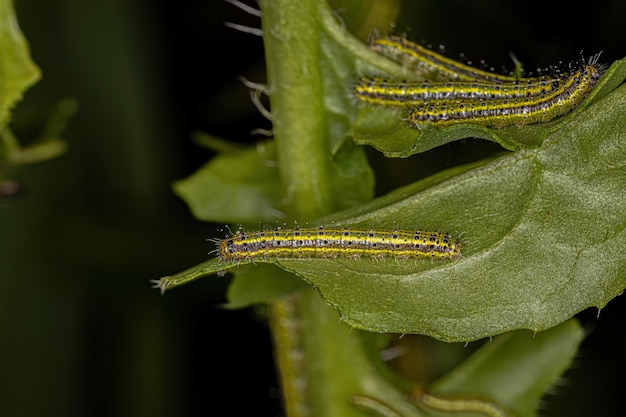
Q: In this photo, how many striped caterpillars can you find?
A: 4